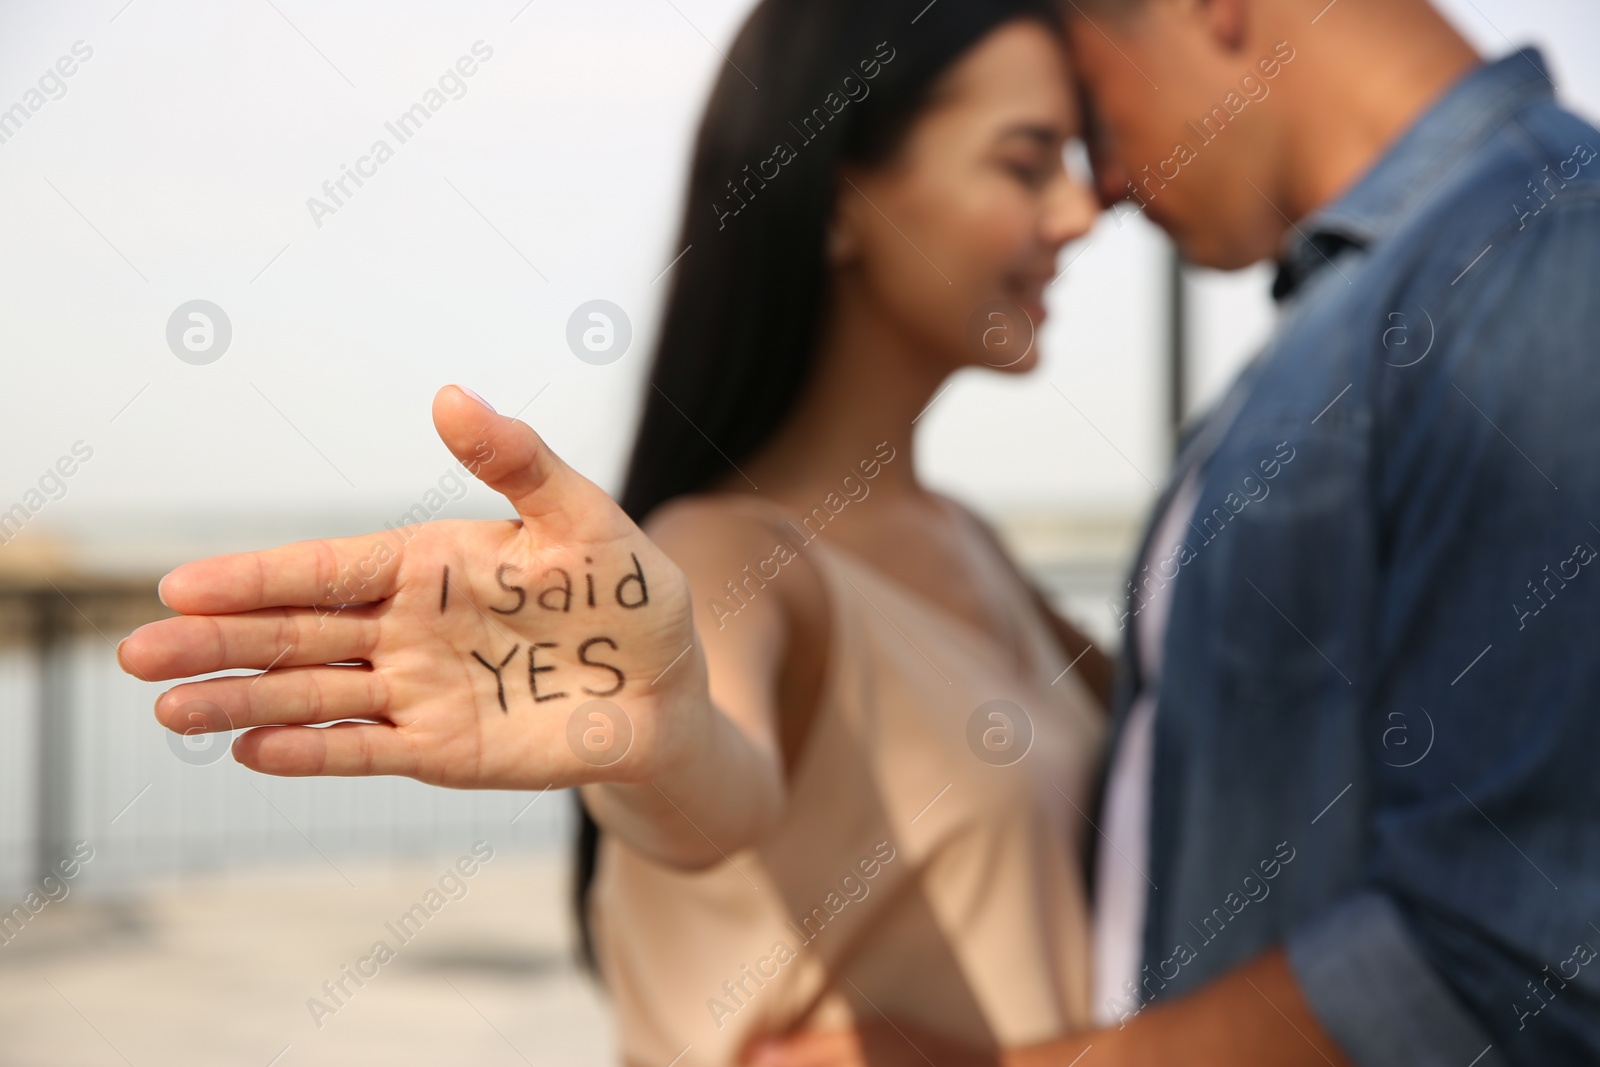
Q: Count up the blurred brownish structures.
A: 1